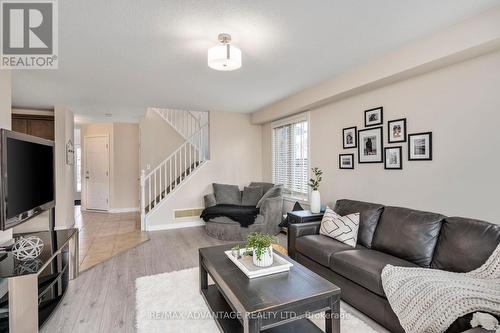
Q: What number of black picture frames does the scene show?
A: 7